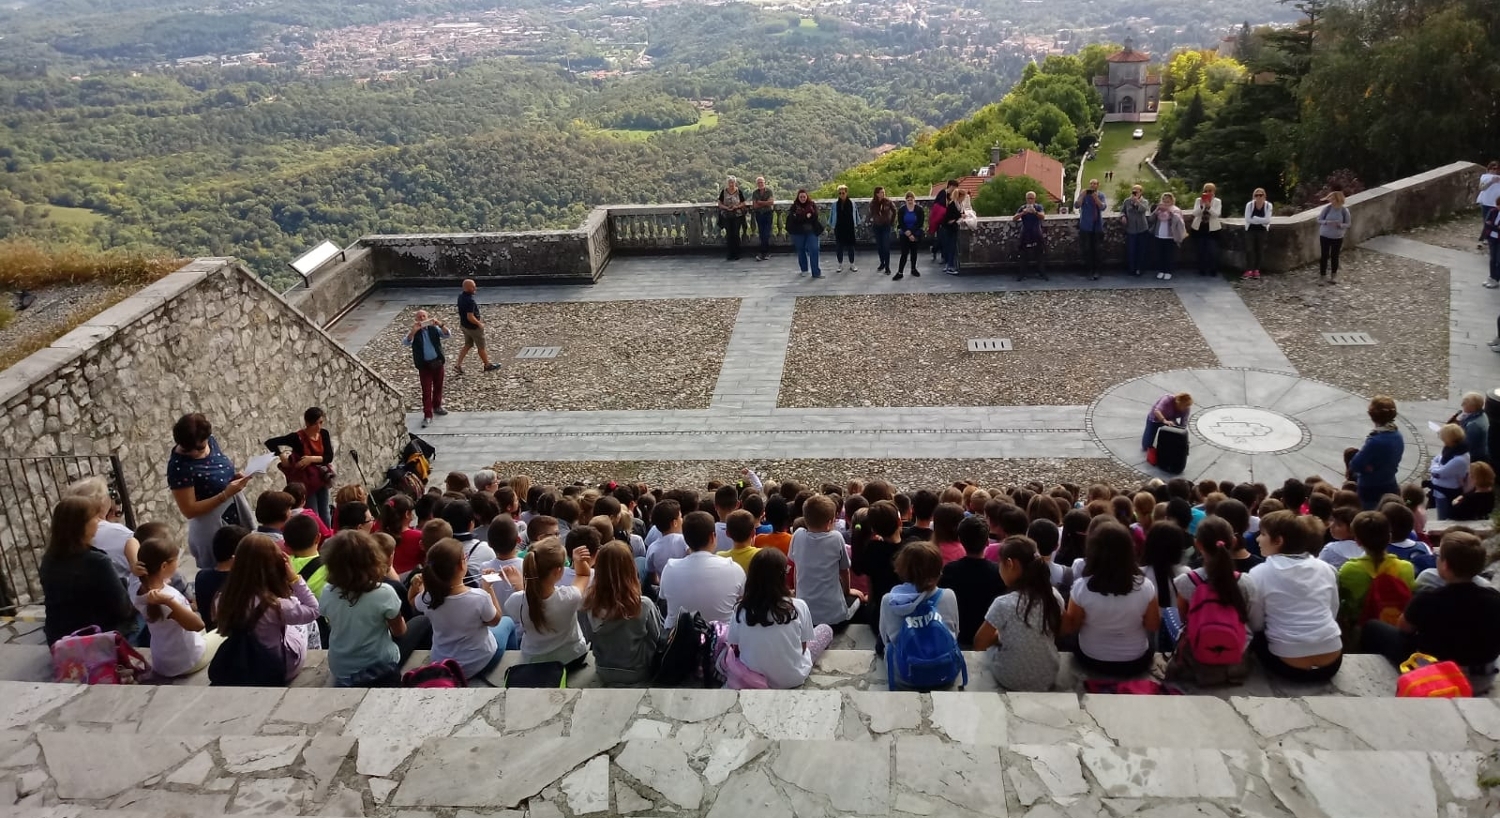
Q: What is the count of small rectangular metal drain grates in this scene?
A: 3